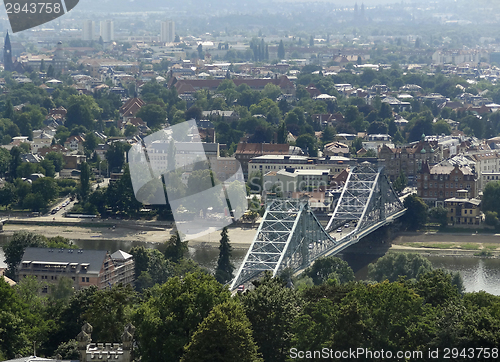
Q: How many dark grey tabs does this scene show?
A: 2